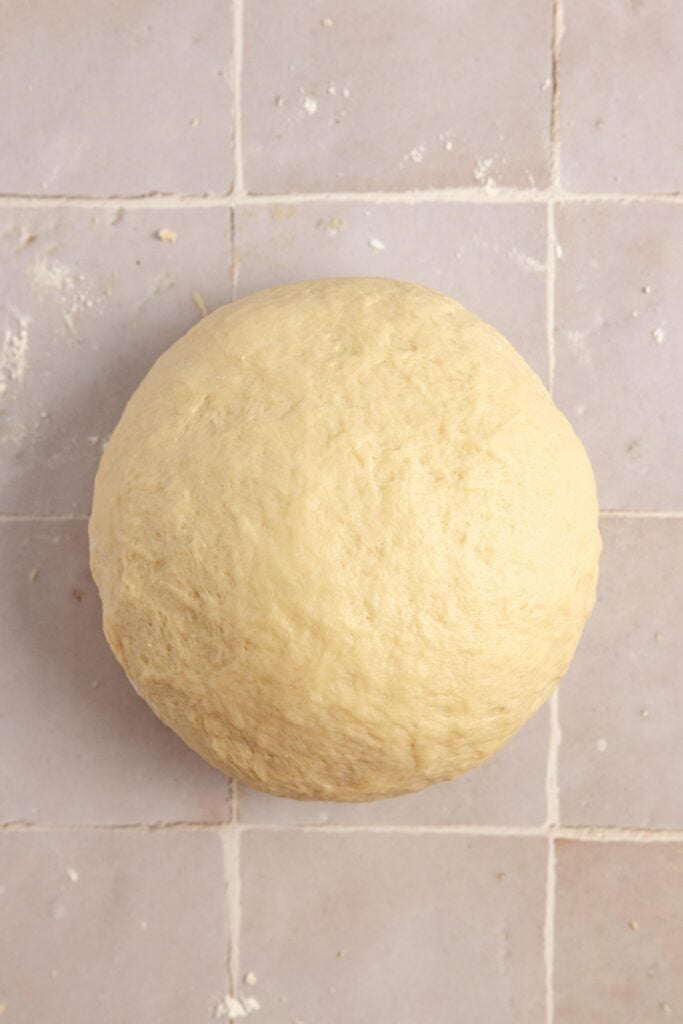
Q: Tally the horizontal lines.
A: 3